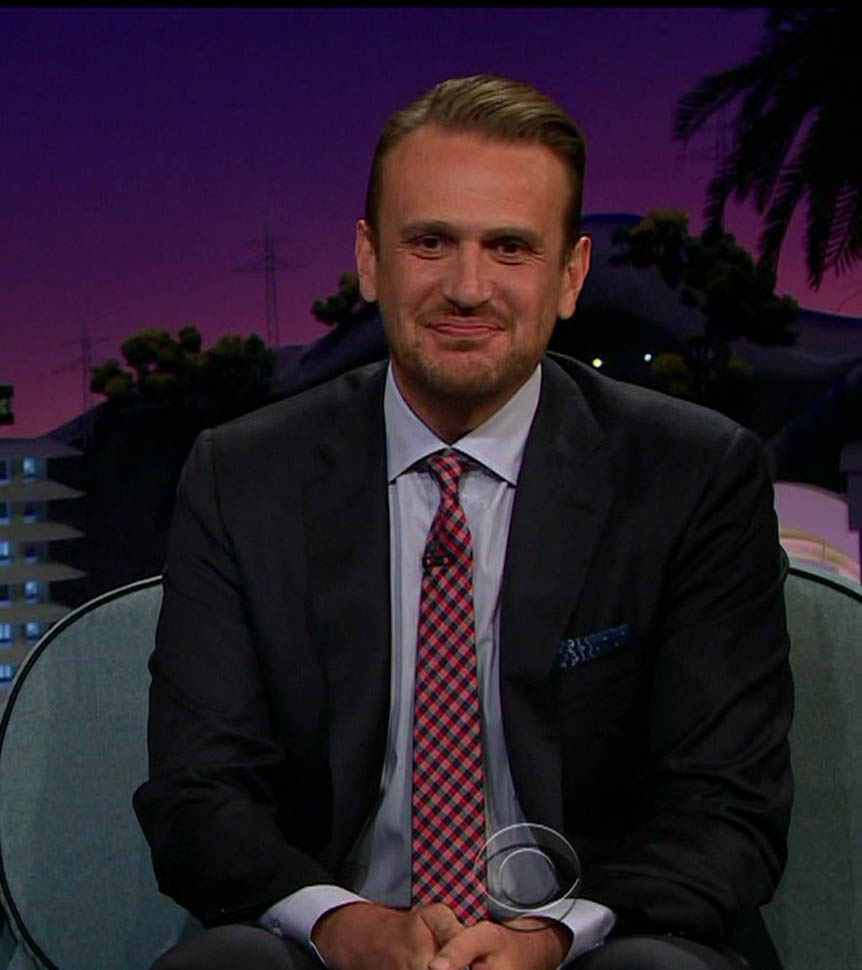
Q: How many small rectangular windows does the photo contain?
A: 11